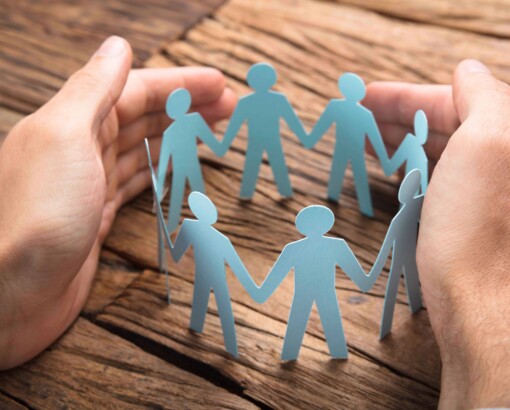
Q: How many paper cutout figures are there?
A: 8